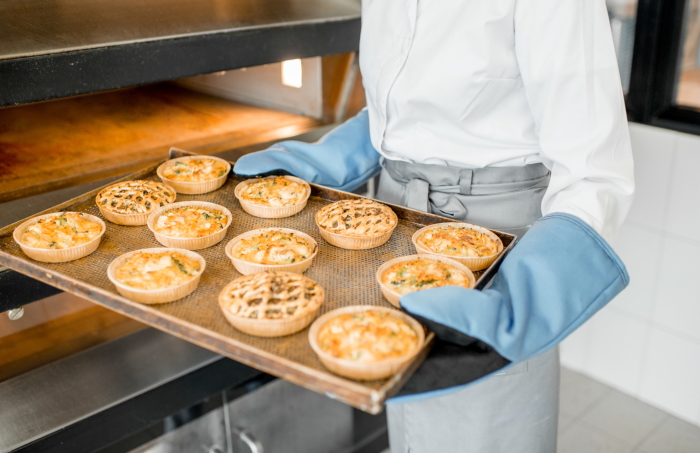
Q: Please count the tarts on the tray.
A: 12